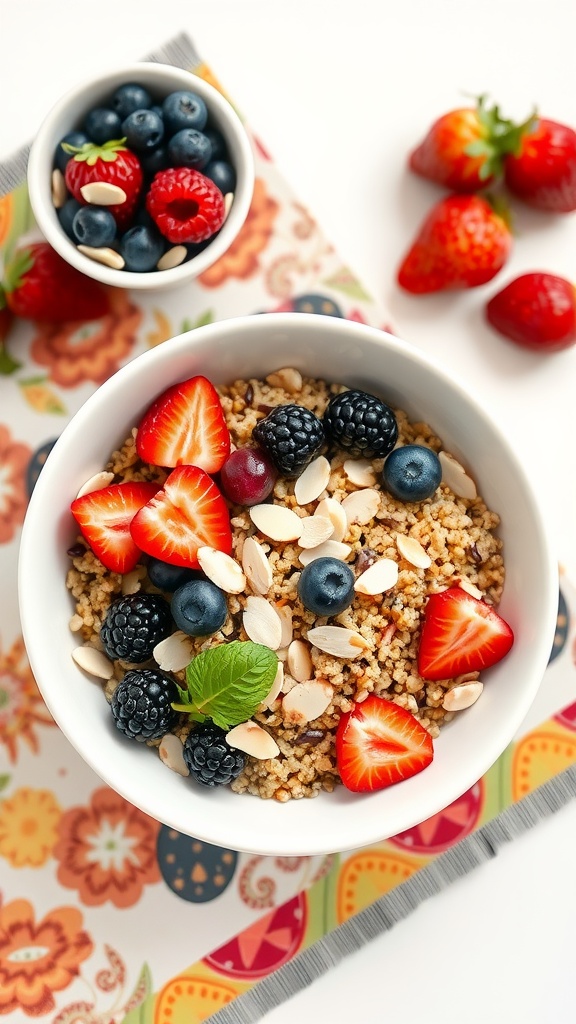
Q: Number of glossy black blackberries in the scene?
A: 5